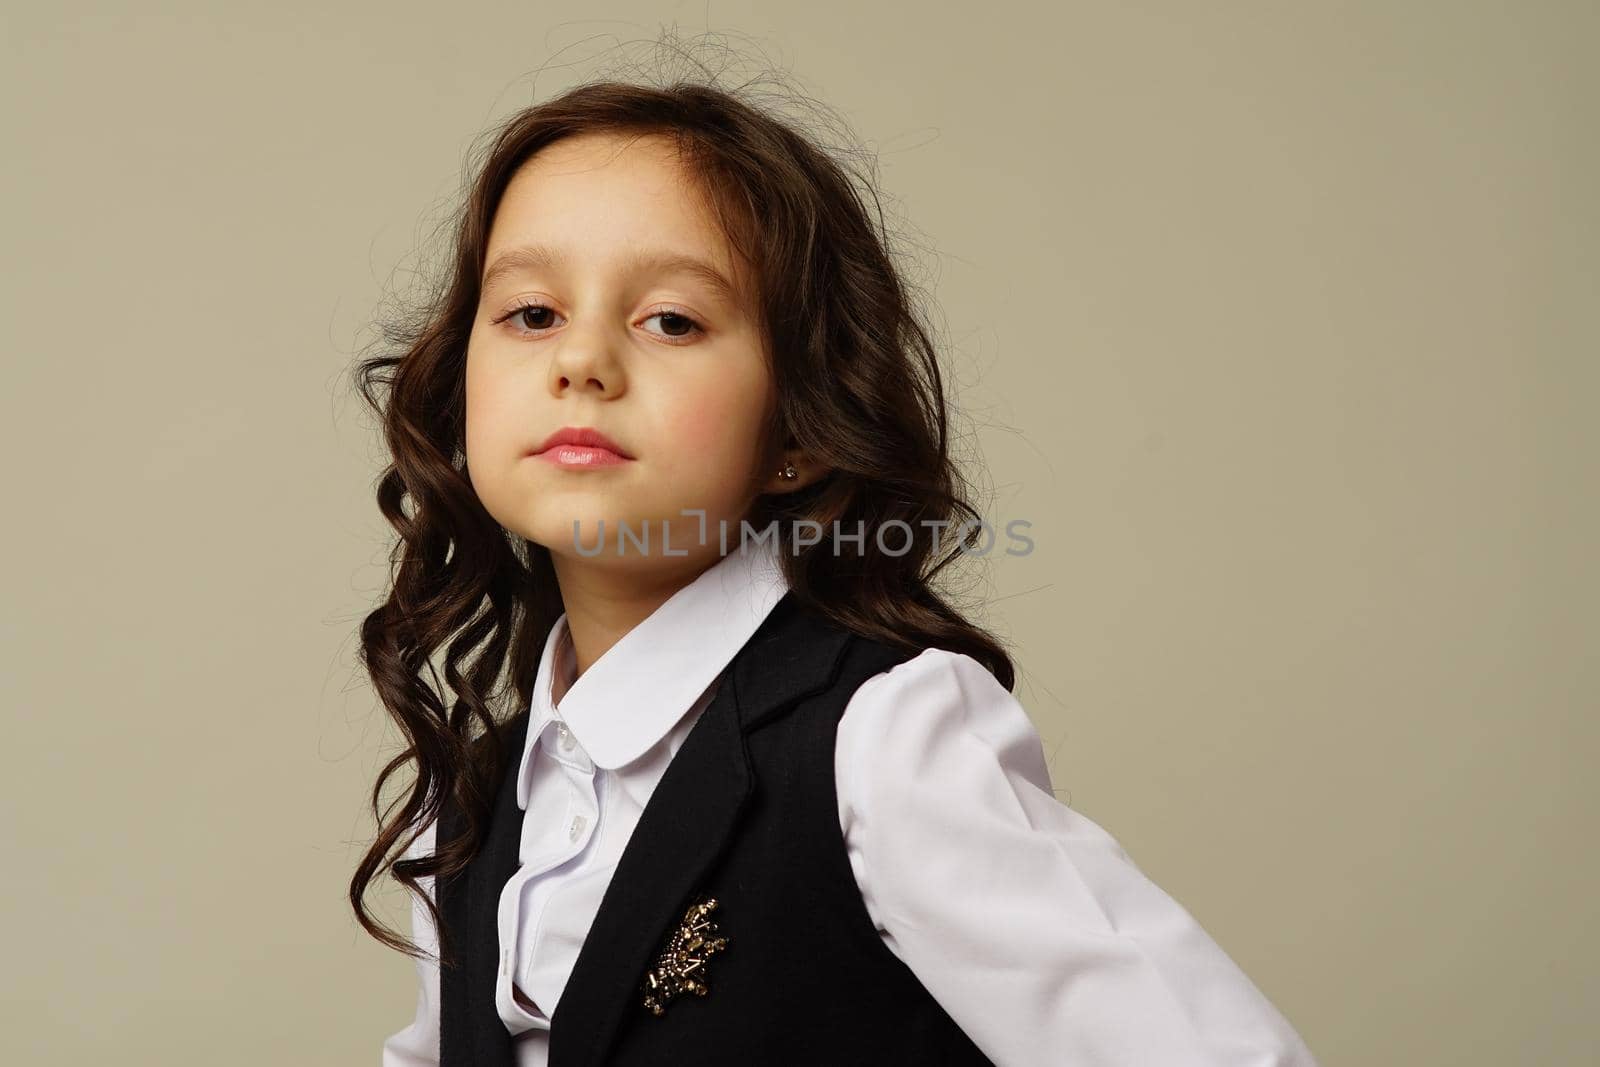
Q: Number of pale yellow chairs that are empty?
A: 0